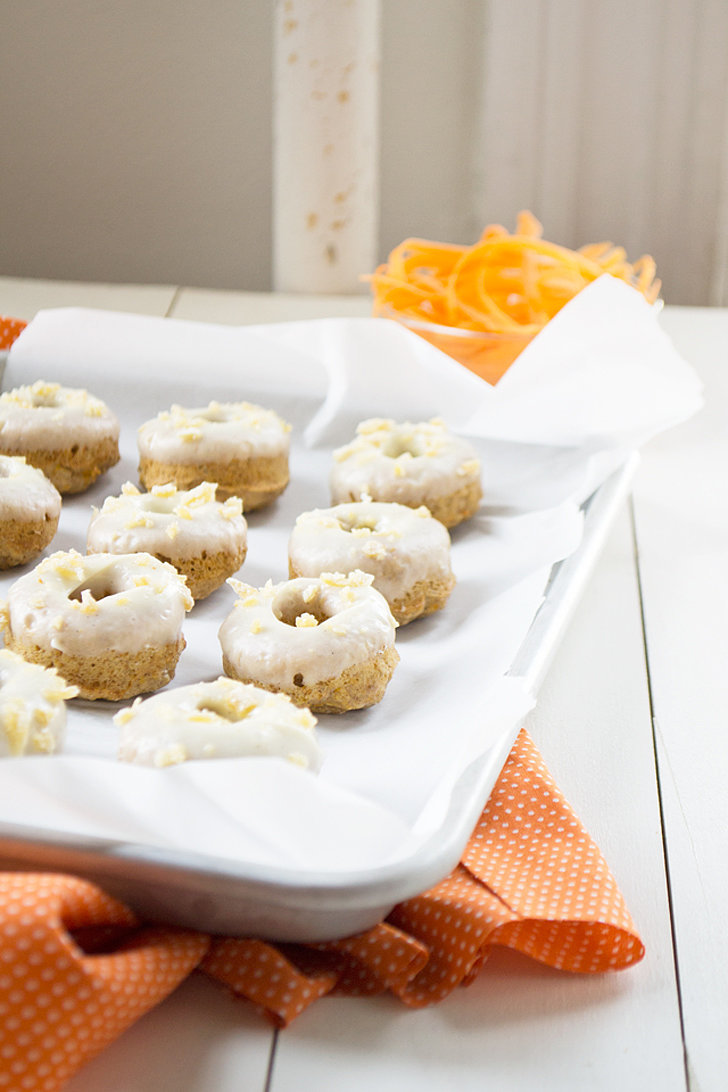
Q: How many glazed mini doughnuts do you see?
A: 10